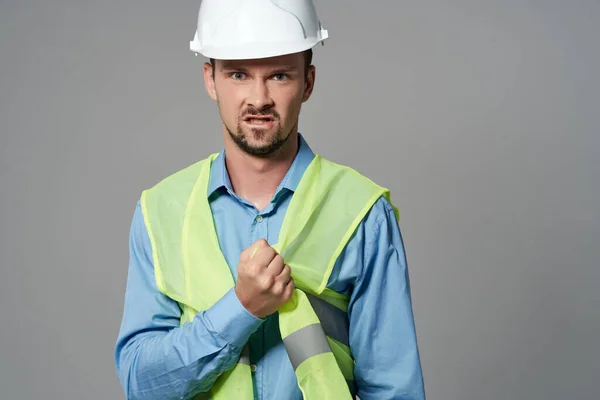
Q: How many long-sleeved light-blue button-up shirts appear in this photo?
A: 1